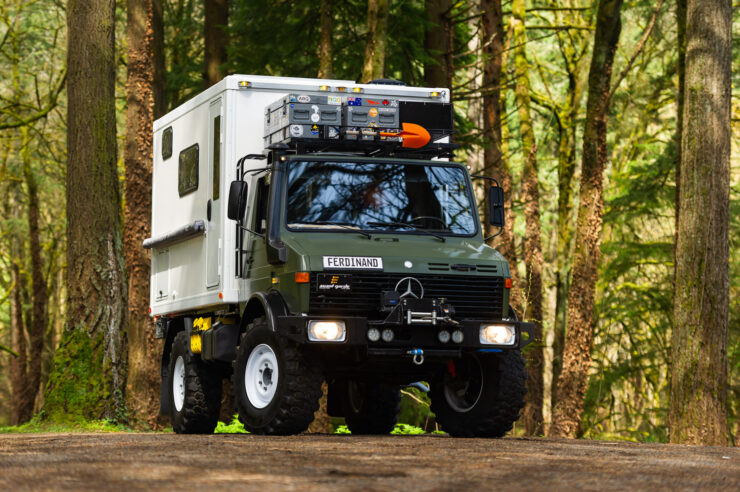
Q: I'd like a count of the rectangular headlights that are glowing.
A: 2